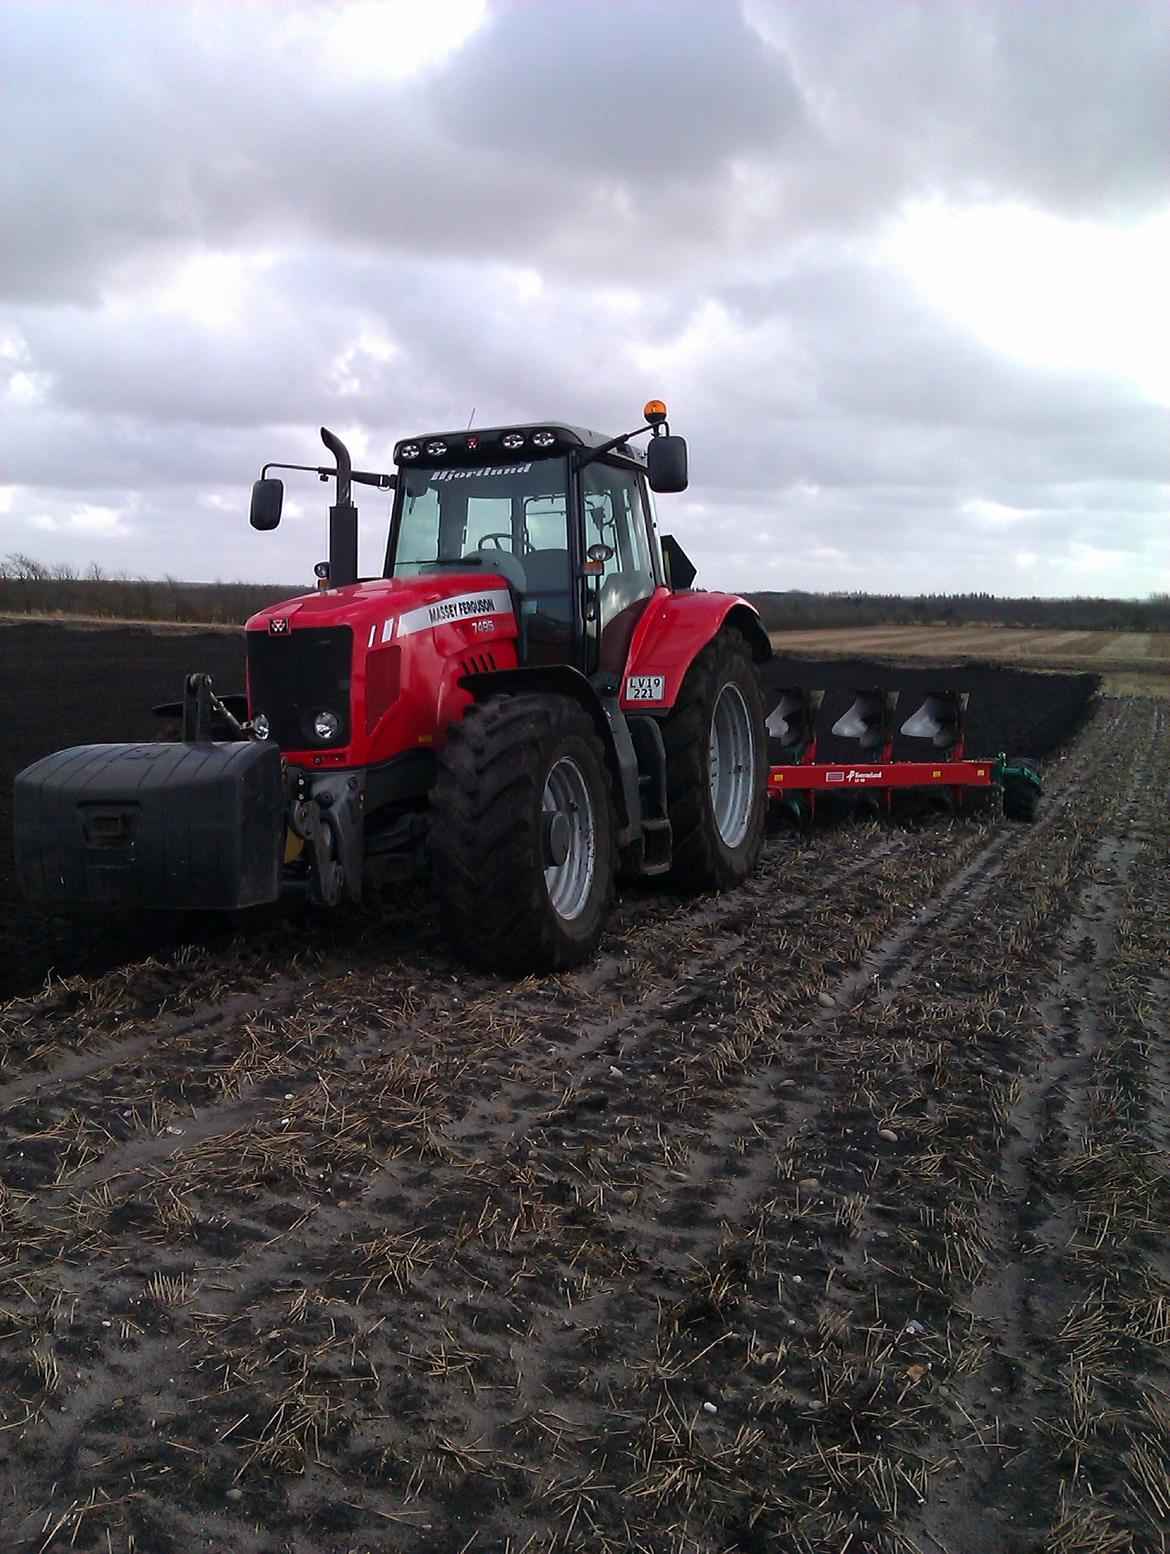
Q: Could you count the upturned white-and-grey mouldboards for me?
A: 3